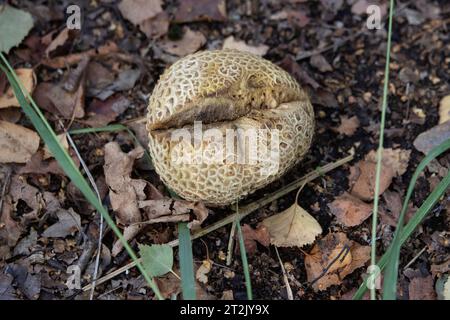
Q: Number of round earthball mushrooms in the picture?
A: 1